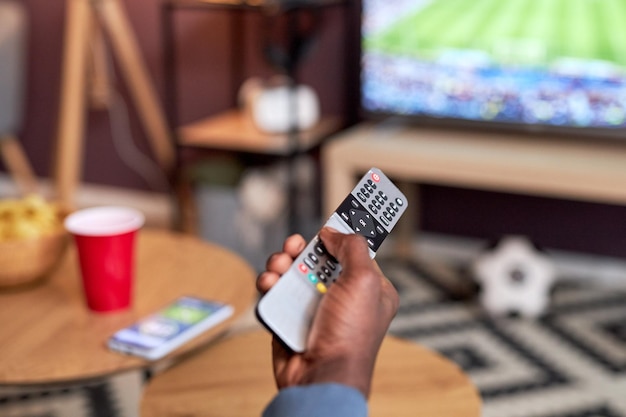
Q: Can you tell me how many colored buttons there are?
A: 4